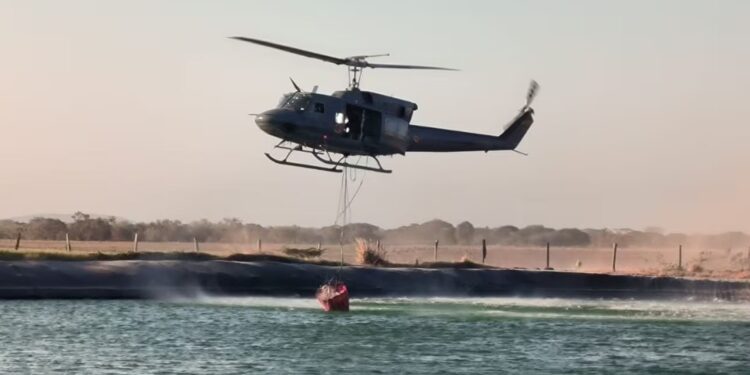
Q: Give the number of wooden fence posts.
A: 12